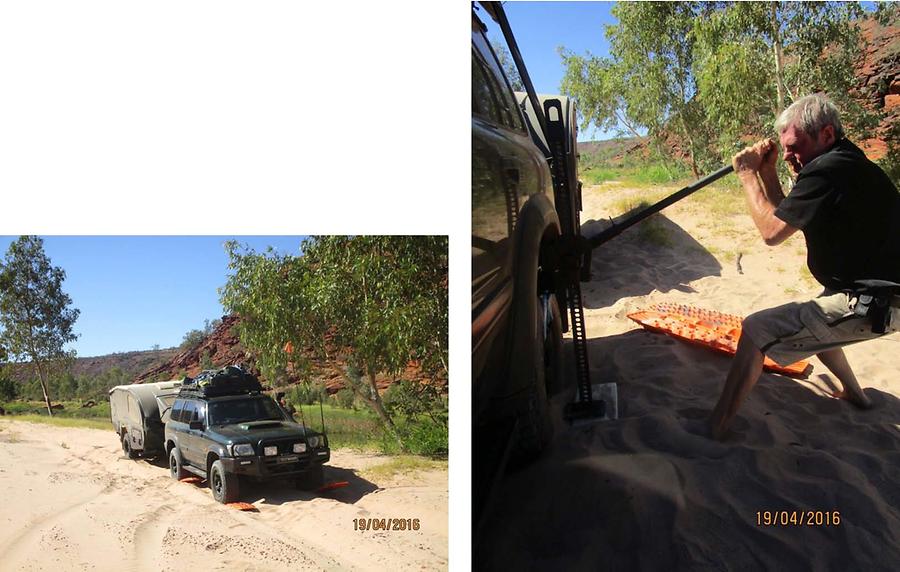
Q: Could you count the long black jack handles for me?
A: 1